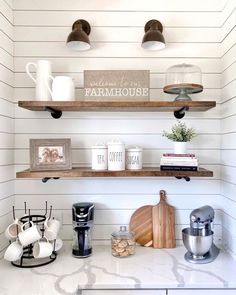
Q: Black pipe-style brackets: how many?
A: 4